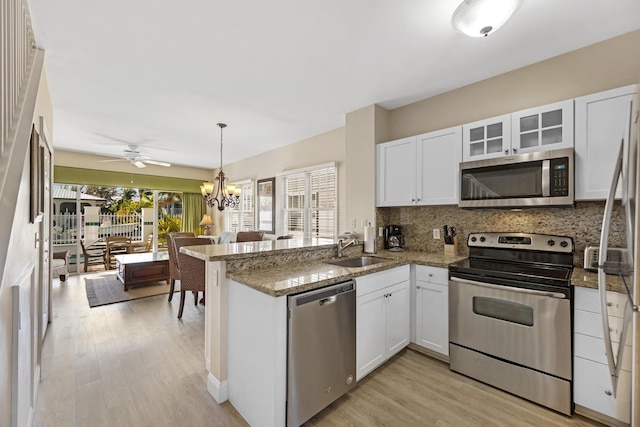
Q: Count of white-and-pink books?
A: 0